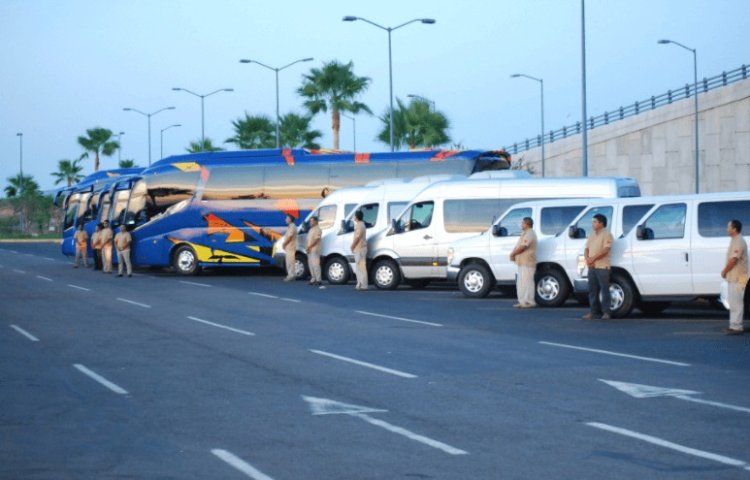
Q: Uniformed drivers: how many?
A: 10